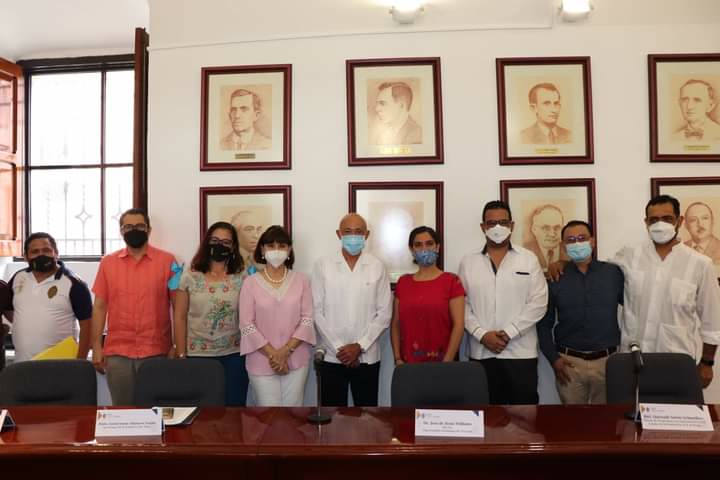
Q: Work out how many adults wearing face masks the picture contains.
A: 9